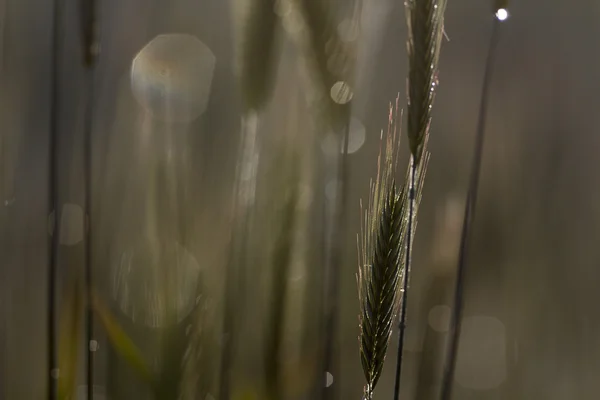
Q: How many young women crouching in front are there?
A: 0